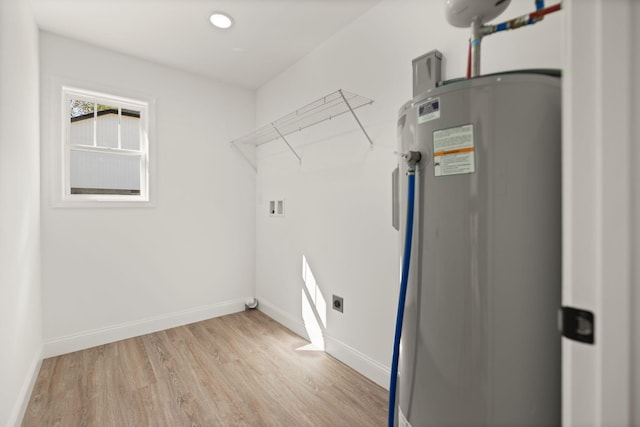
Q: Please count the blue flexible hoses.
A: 1